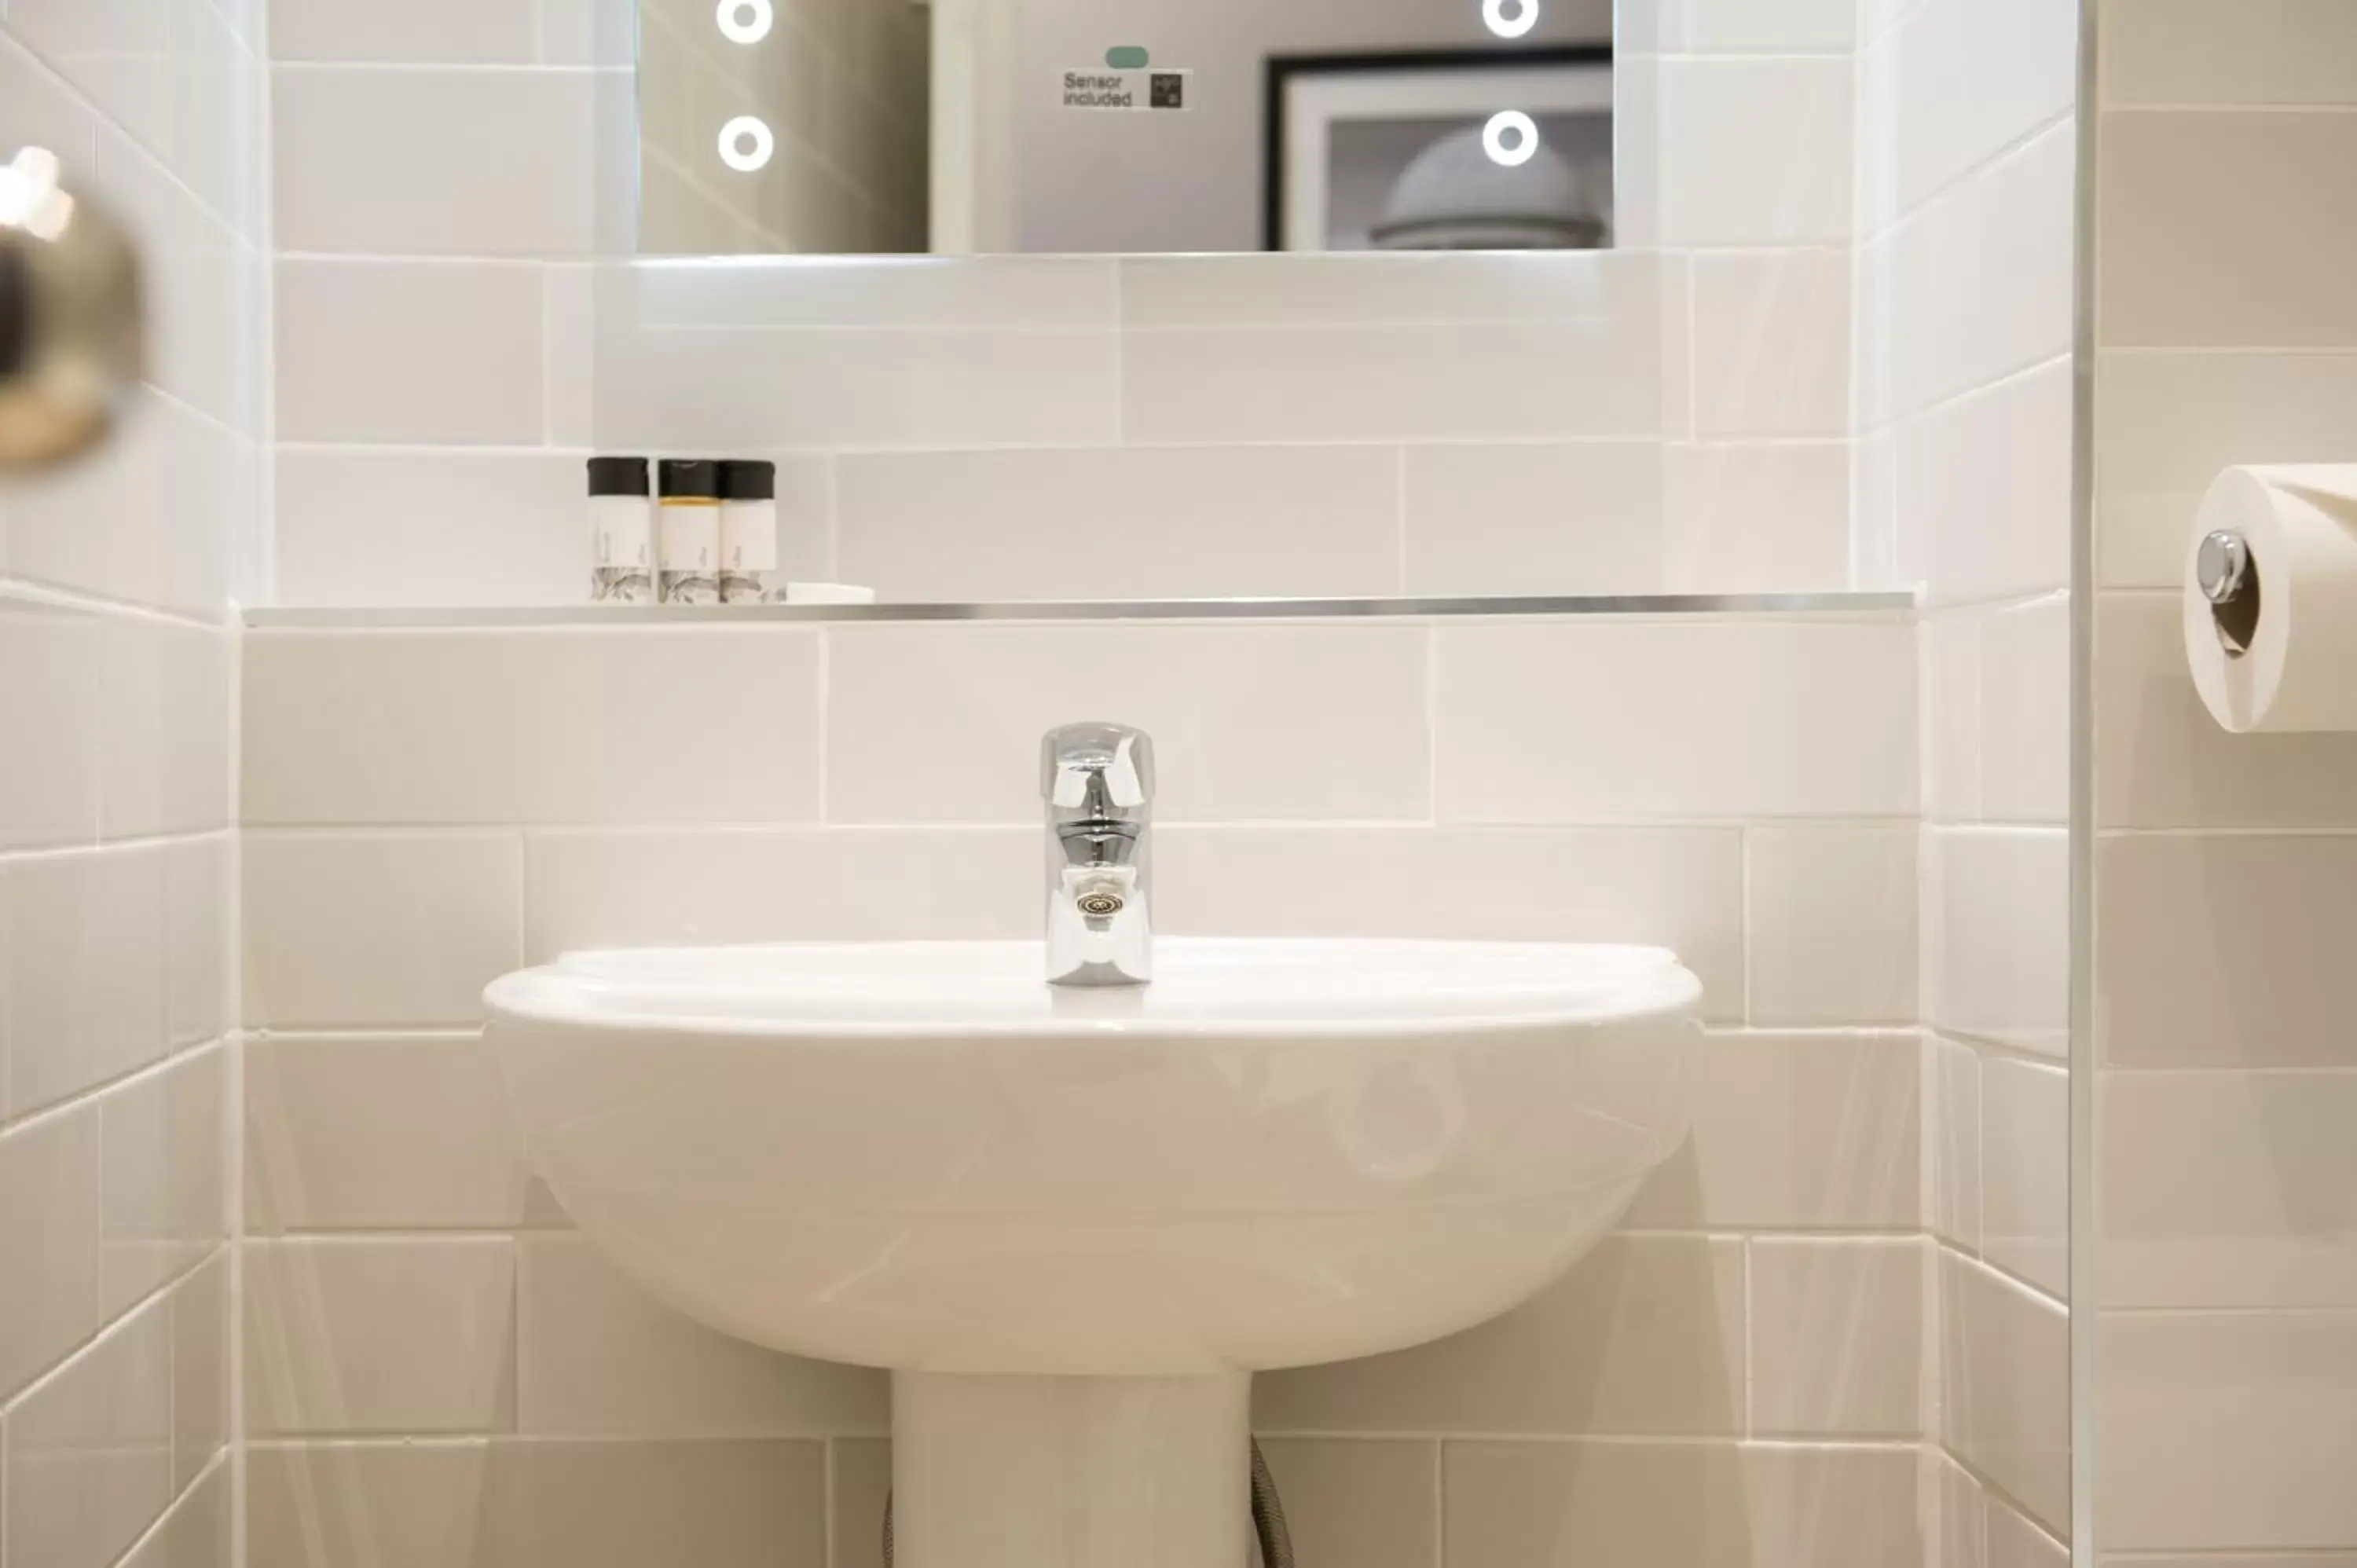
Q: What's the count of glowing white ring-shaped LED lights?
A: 4